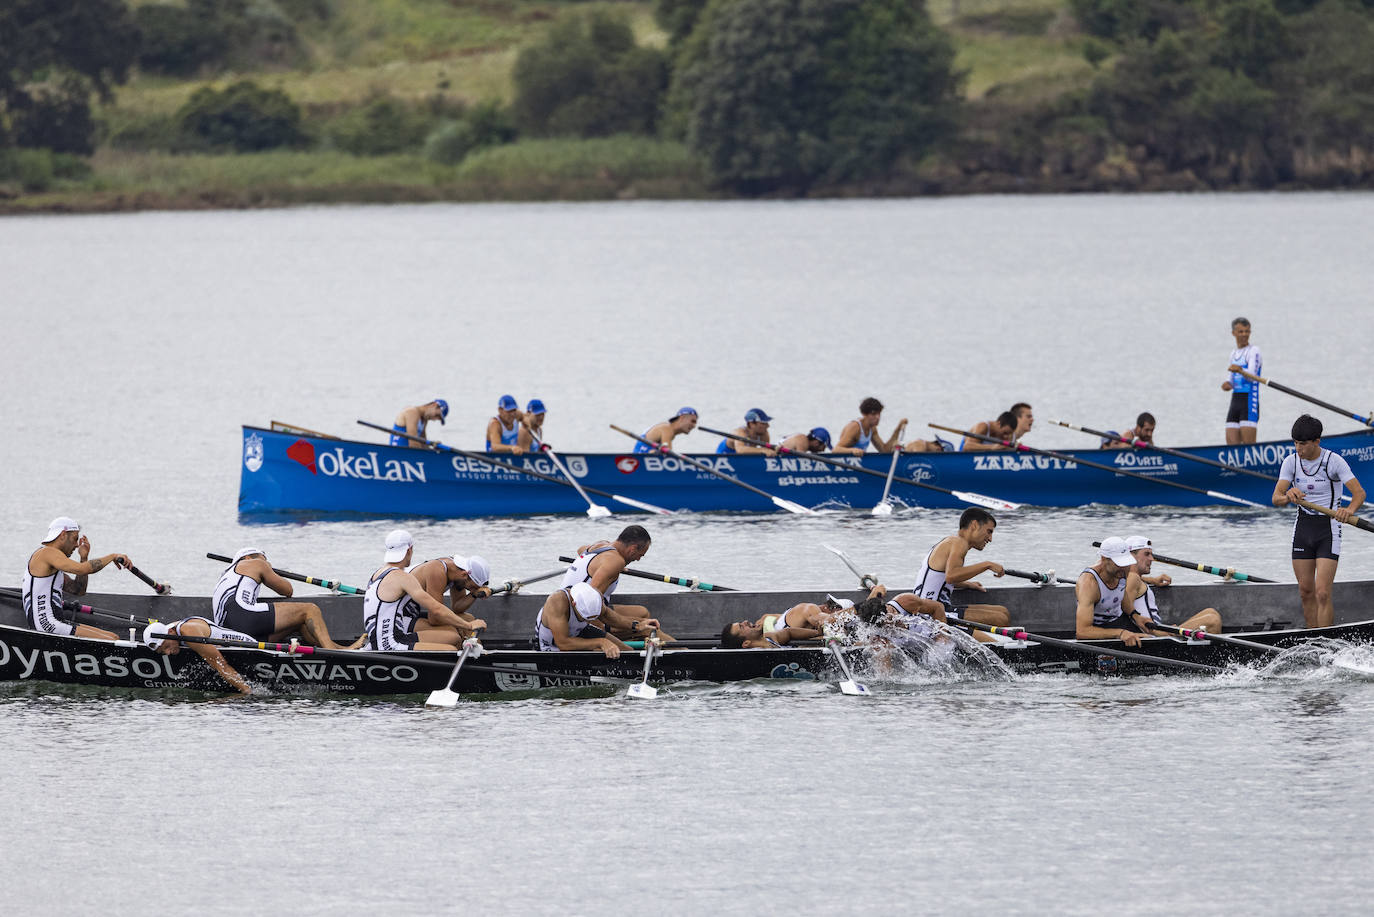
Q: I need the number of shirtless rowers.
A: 0